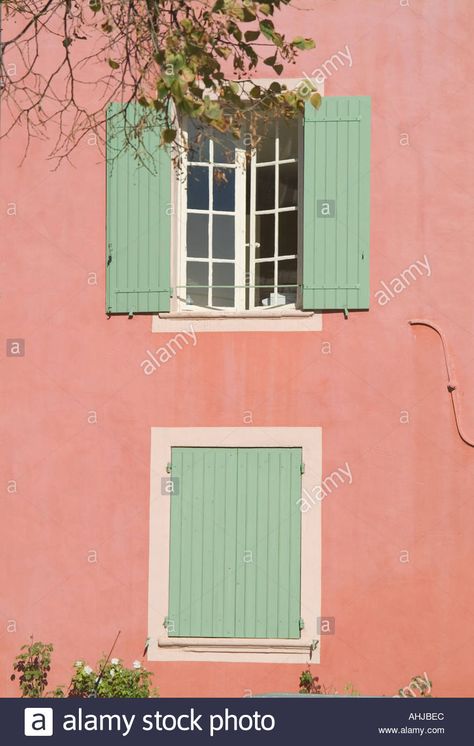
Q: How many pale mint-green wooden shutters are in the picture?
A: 4